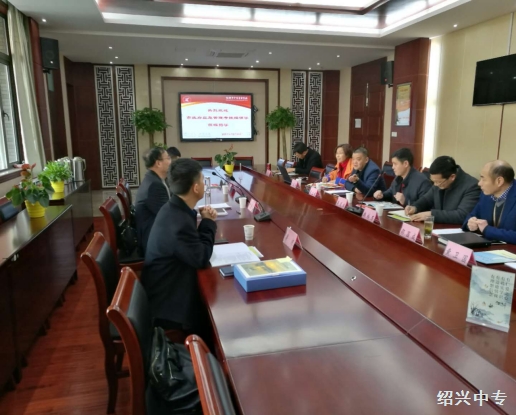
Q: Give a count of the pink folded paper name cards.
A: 10